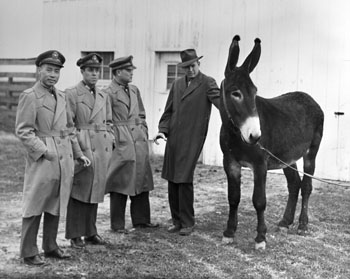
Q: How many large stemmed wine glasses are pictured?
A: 0